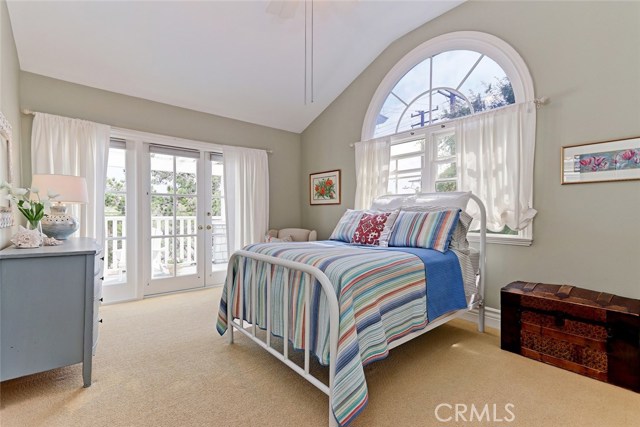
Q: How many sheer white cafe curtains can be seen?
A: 2